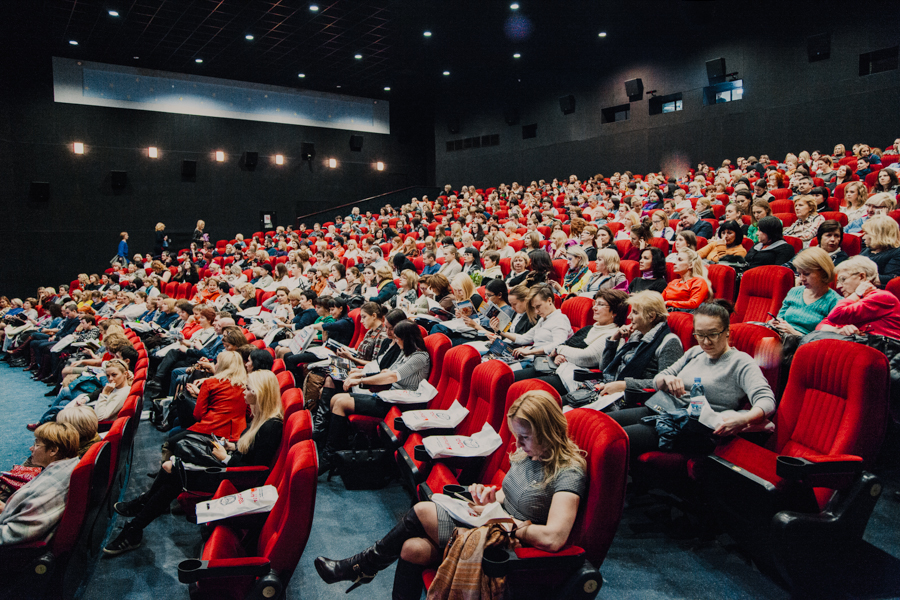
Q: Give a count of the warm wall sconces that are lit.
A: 6